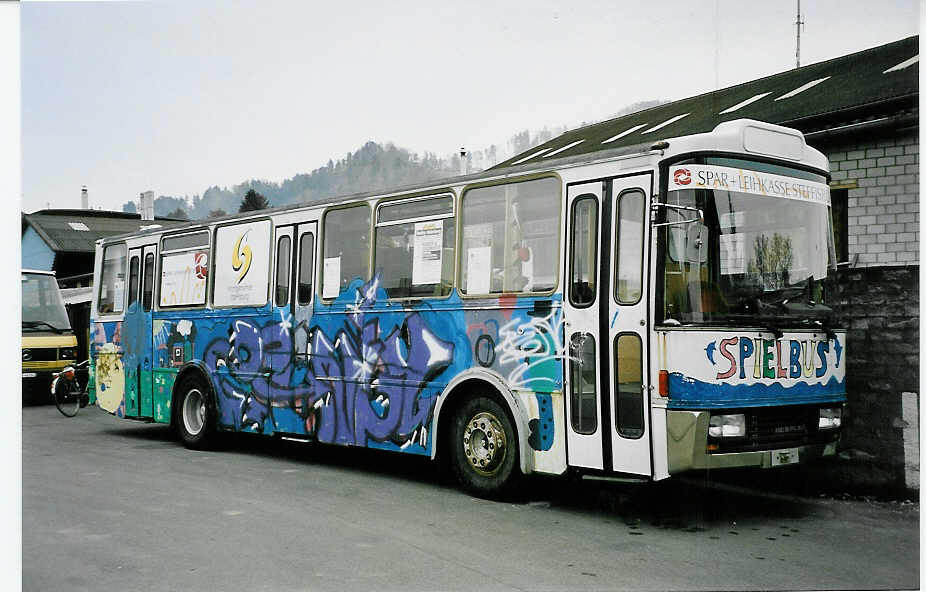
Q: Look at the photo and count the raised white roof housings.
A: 1